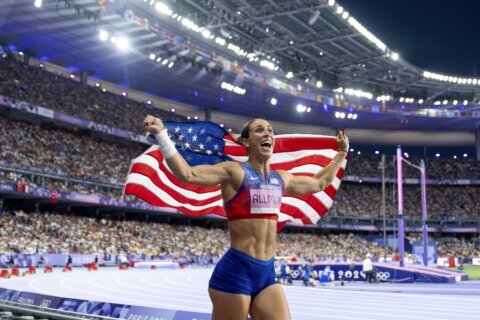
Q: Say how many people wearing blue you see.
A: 4